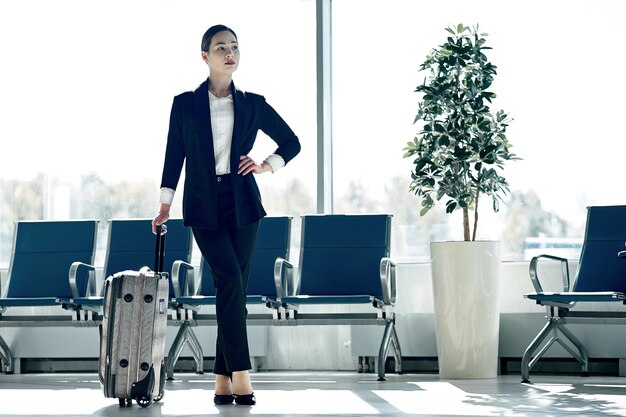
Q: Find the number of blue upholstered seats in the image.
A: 5